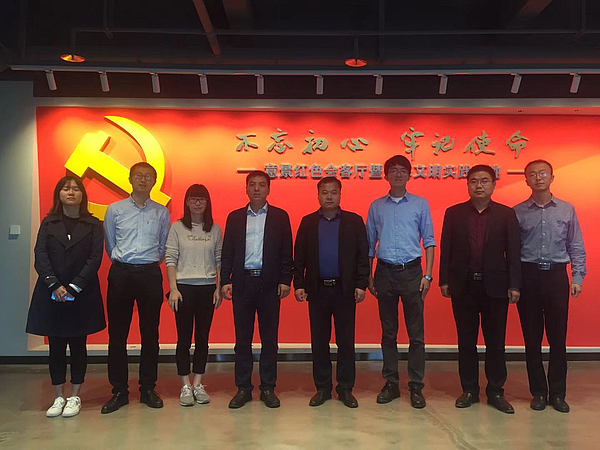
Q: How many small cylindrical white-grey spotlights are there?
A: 10